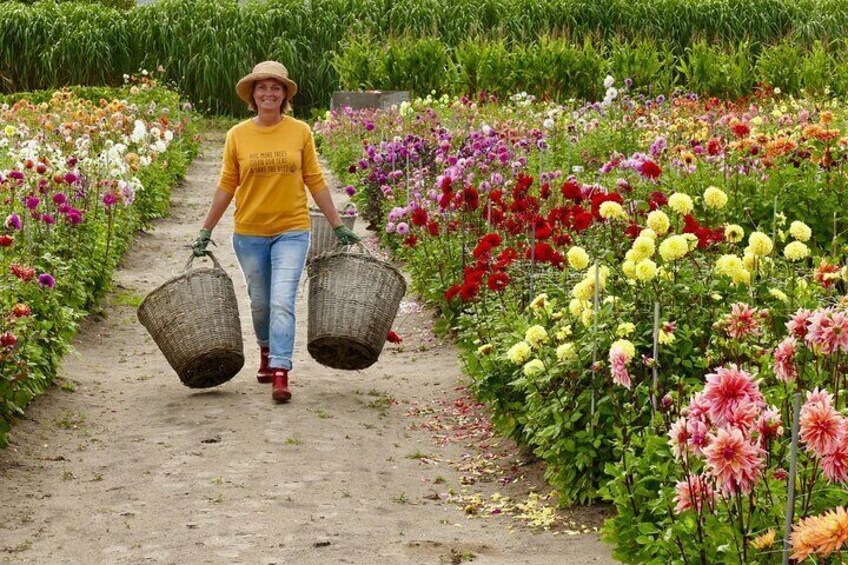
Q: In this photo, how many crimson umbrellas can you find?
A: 0